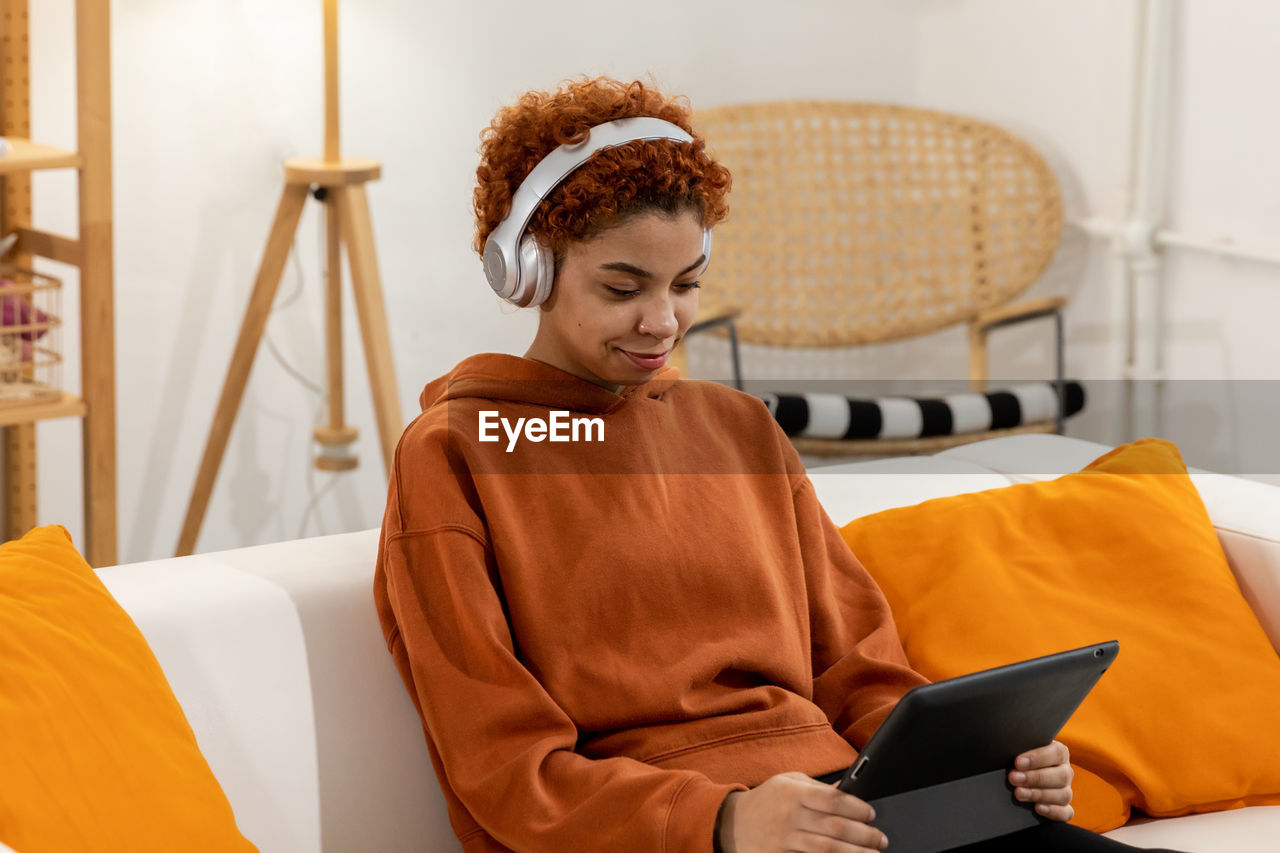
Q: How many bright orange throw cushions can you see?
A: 2